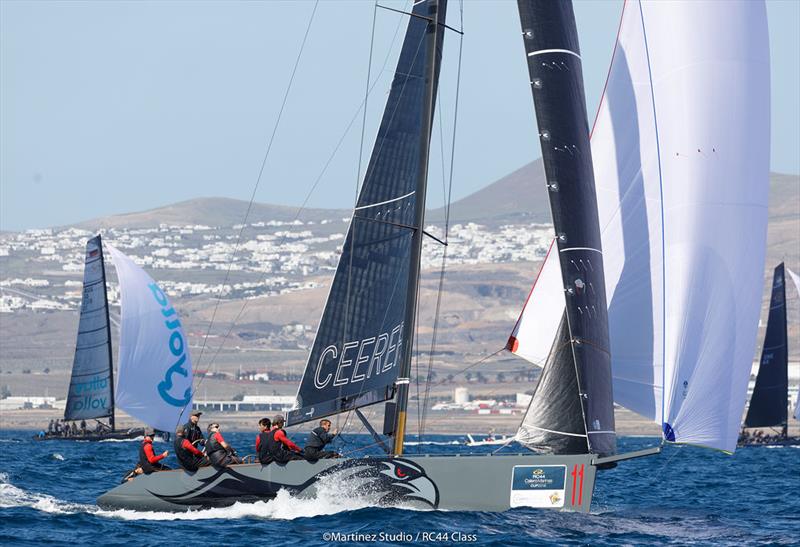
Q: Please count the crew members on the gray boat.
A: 7